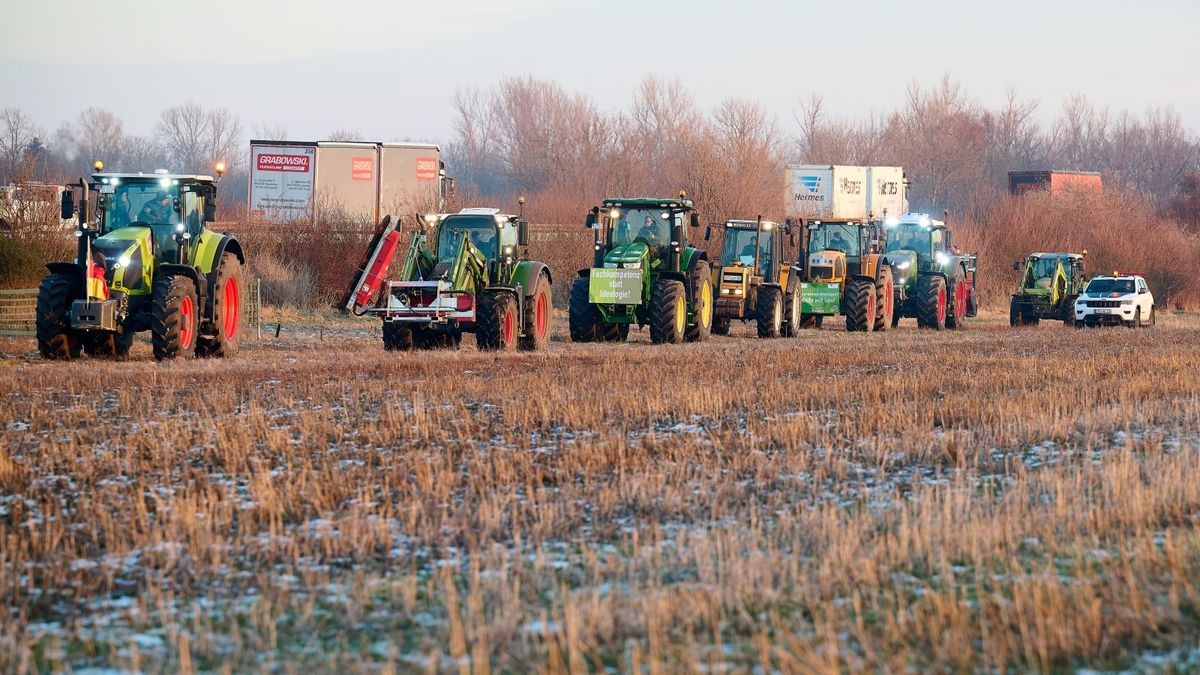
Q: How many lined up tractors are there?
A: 7